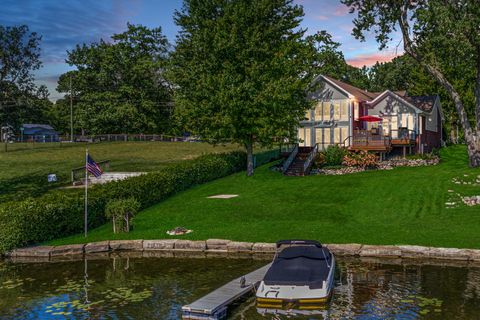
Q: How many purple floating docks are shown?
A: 0